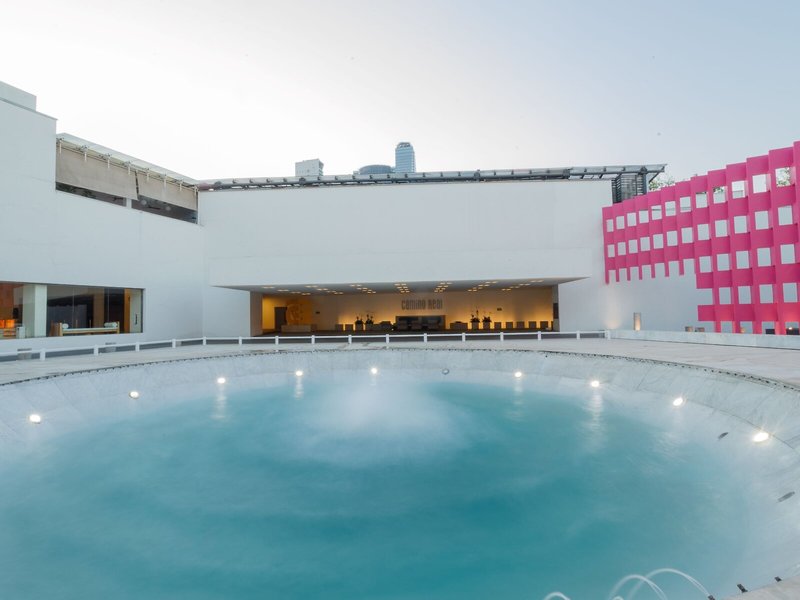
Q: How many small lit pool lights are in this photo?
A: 9